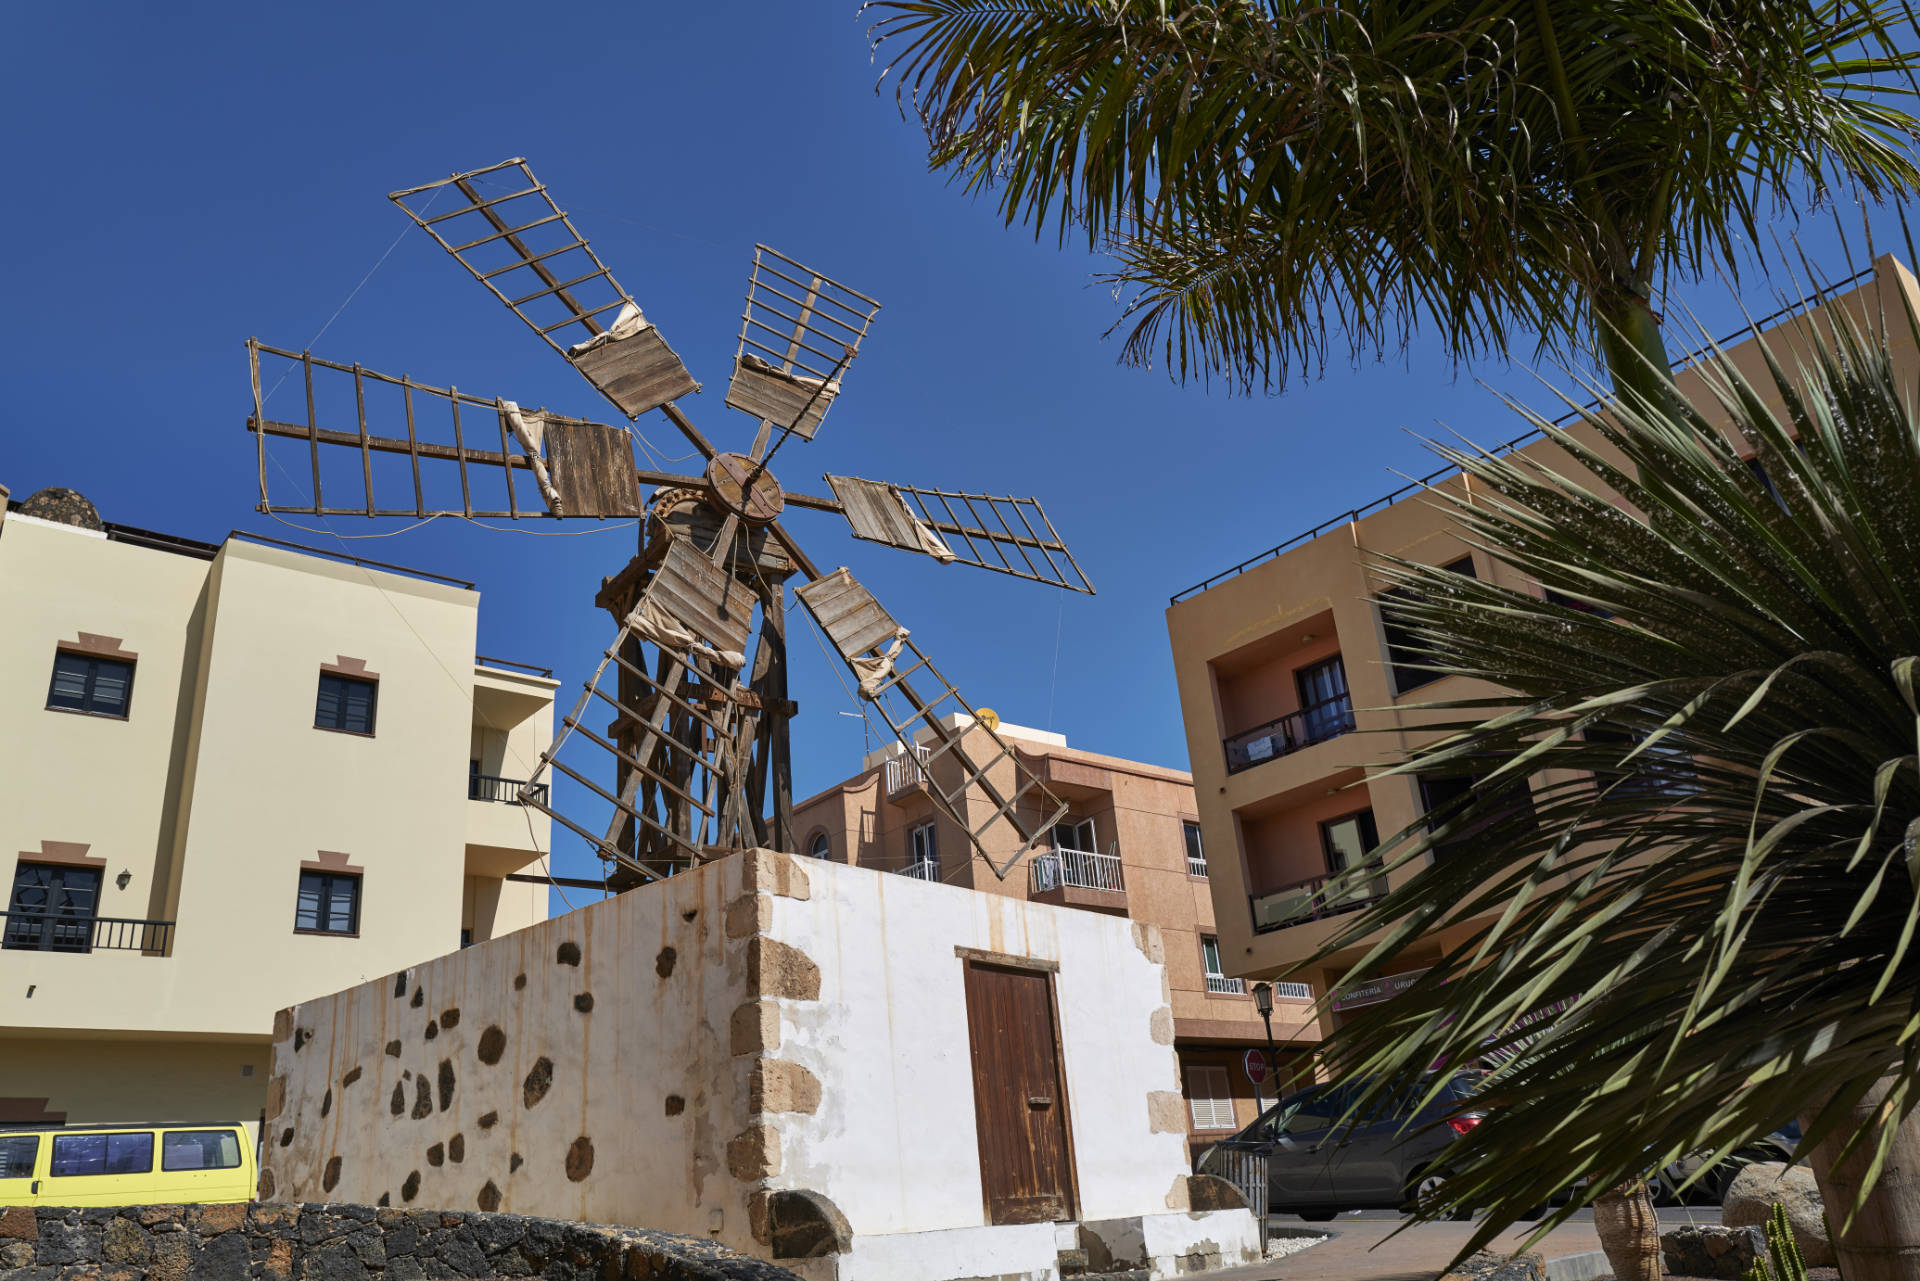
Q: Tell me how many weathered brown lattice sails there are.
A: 6